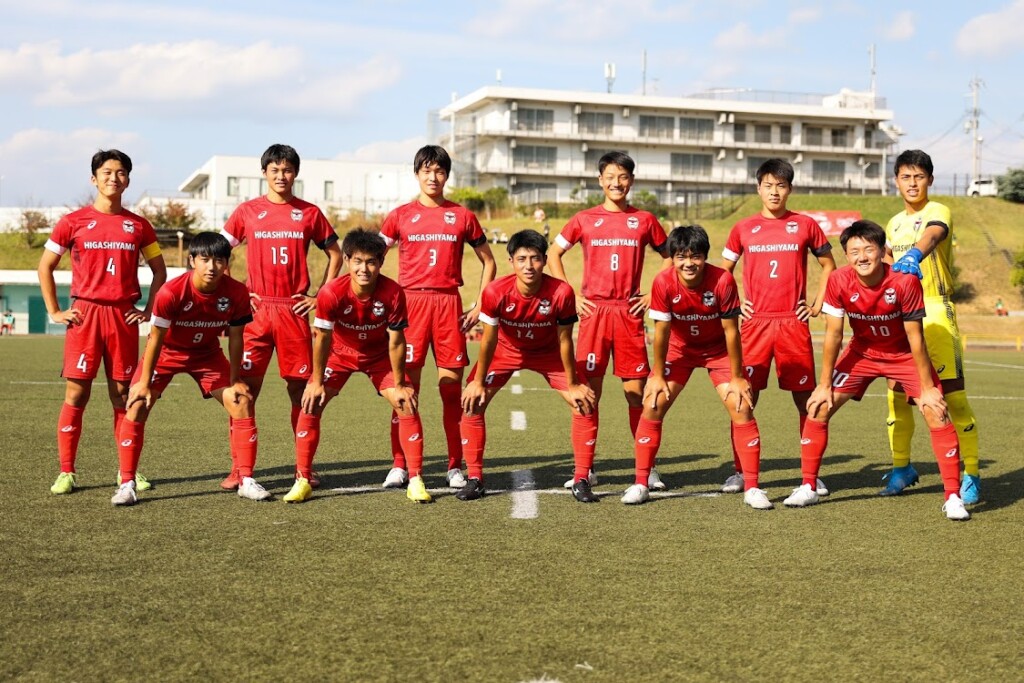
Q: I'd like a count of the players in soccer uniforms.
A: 11